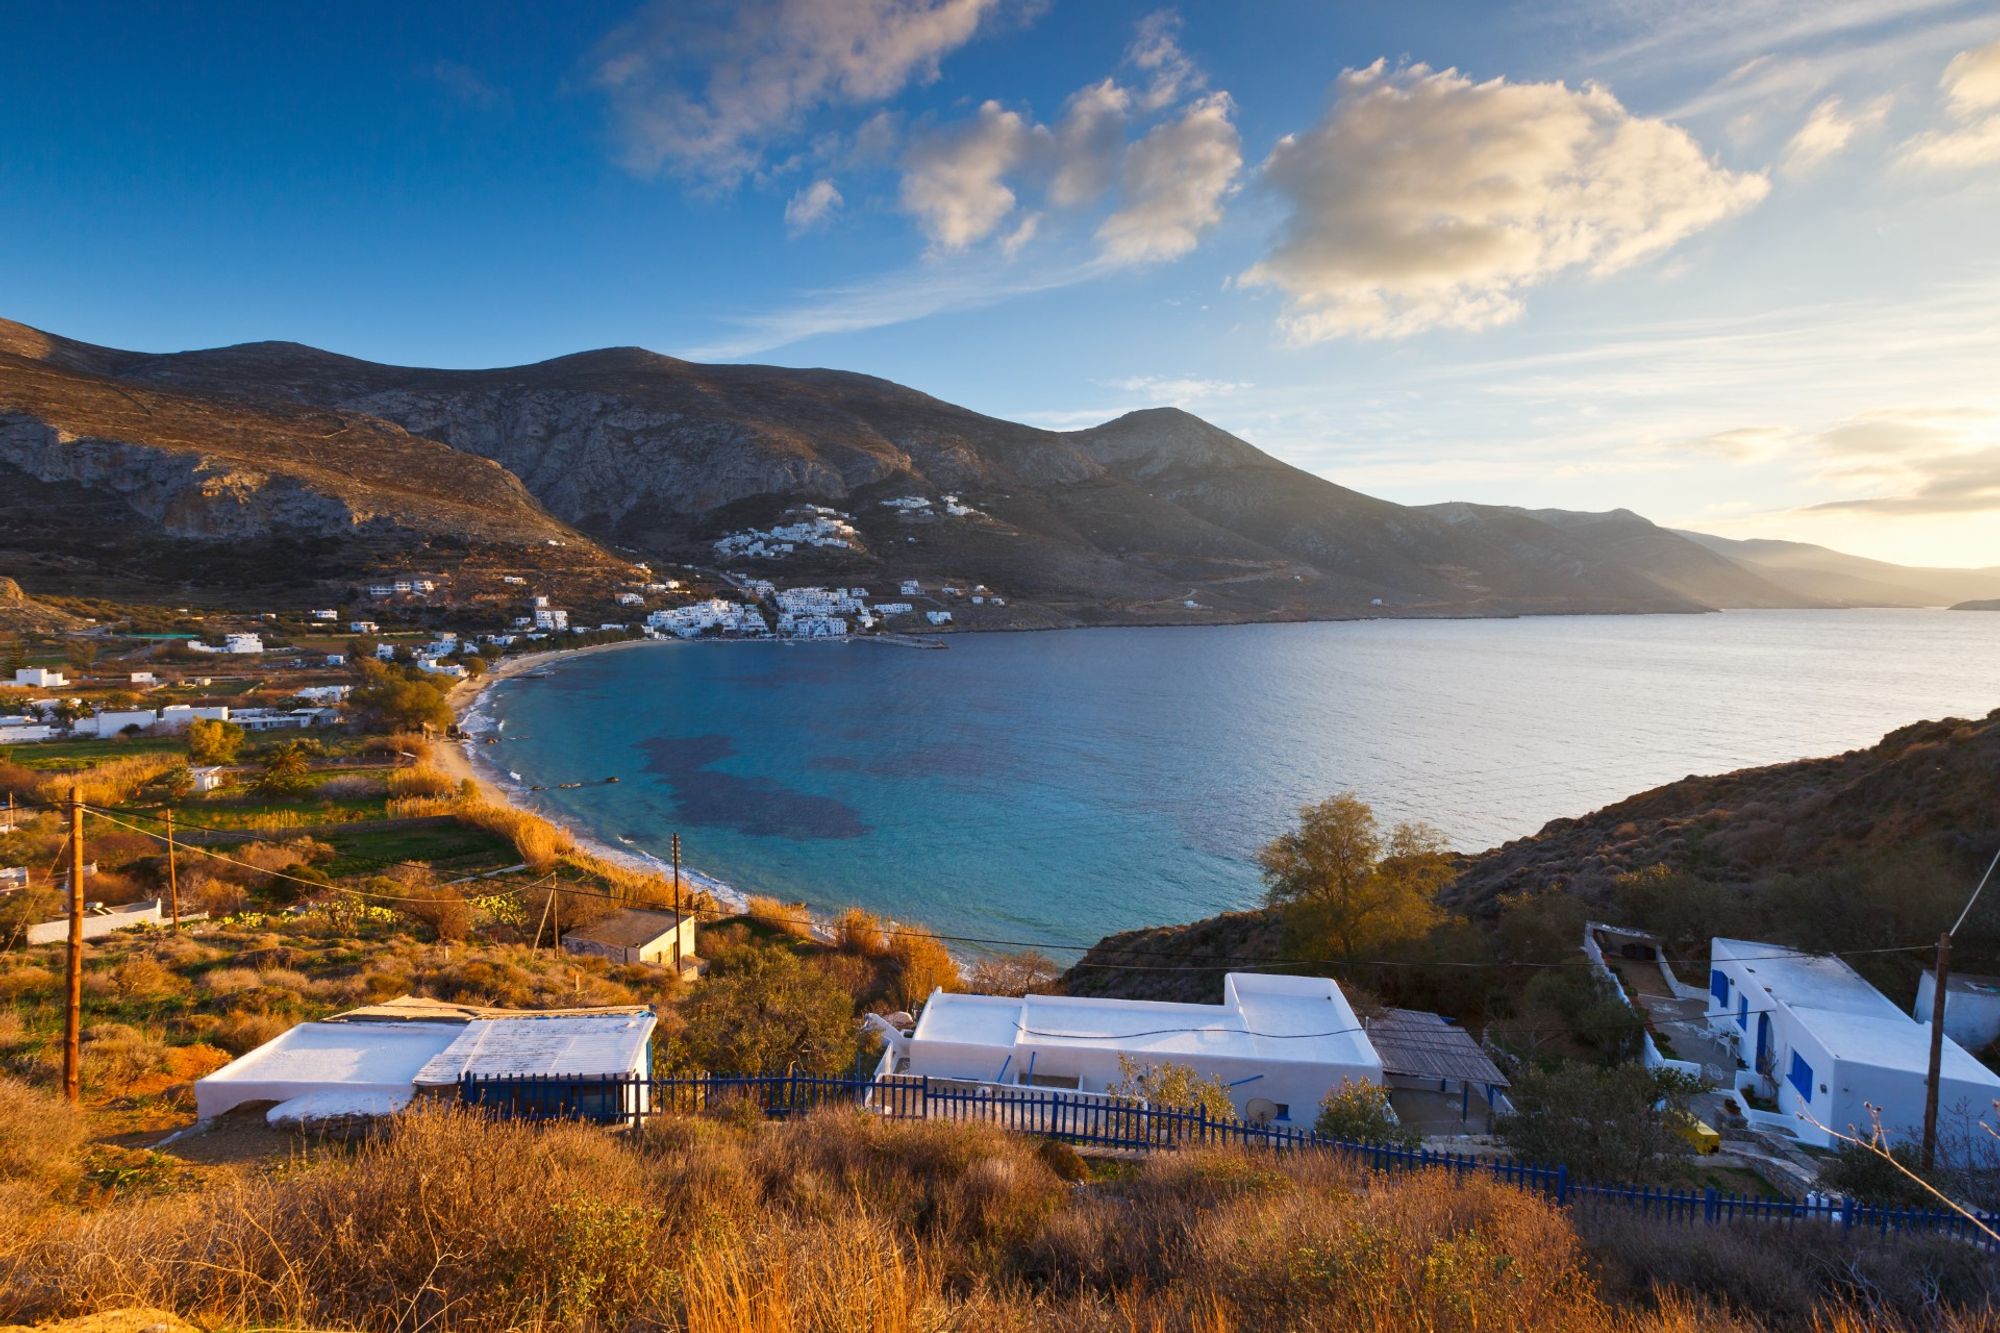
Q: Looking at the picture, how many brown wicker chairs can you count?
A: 0